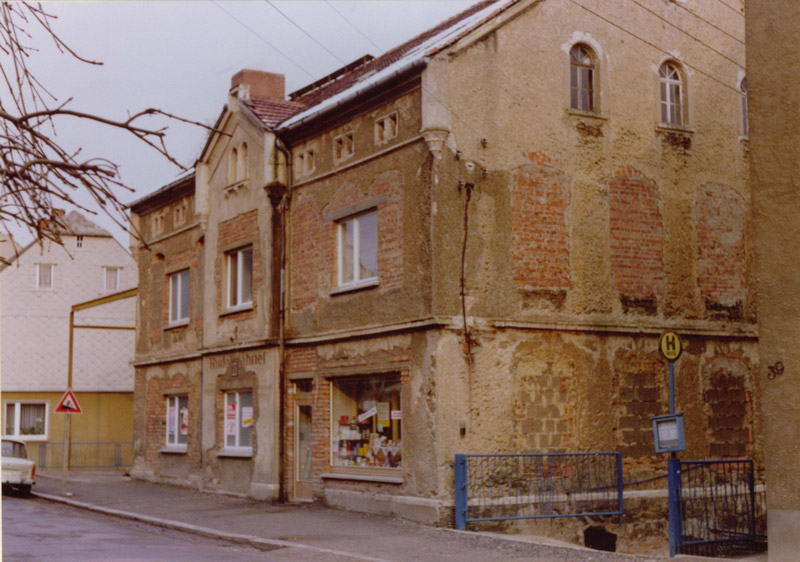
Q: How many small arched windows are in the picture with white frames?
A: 3